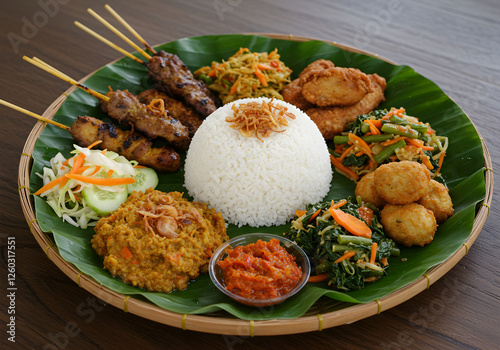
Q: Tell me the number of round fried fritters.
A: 4